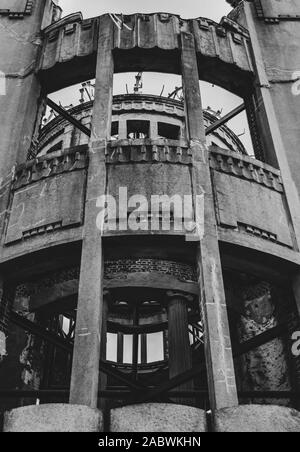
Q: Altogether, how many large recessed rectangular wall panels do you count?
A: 3